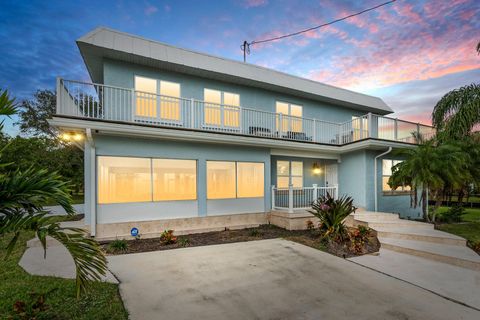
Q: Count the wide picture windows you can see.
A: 2